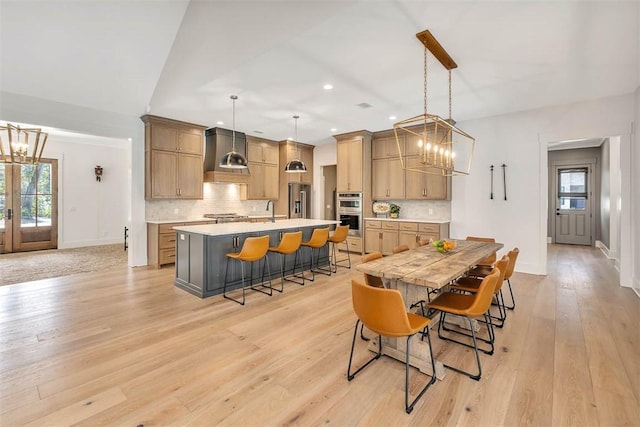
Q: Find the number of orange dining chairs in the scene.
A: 8